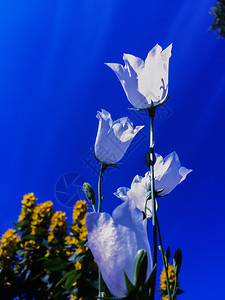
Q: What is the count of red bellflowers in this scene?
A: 0